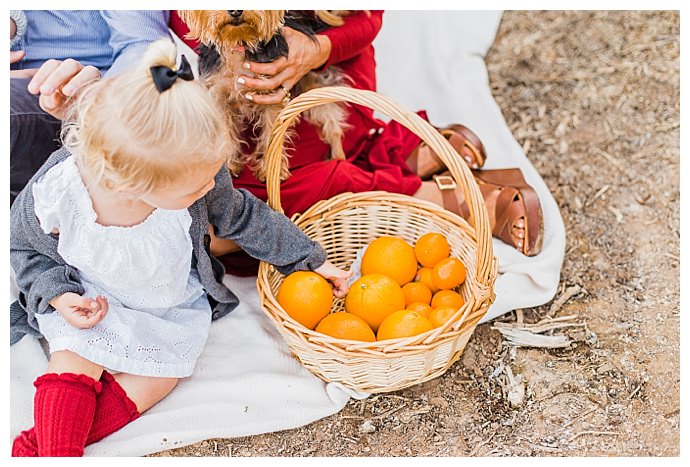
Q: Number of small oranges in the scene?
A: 7